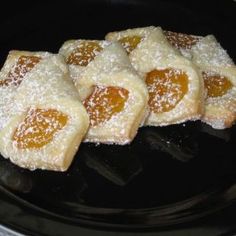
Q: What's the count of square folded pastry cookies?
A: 4